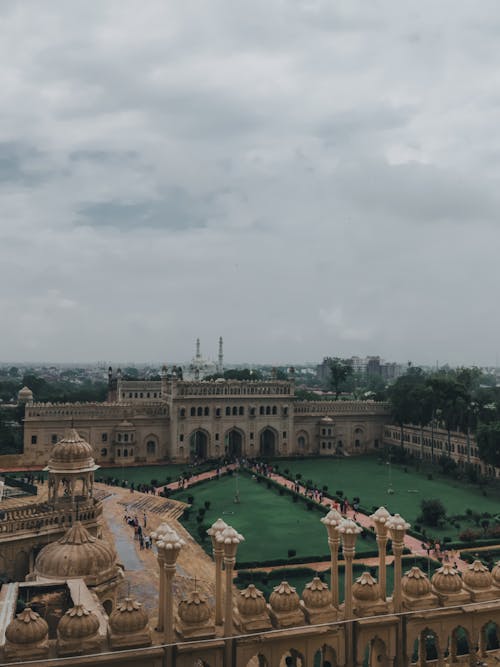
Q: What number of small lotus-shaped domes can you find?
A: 12